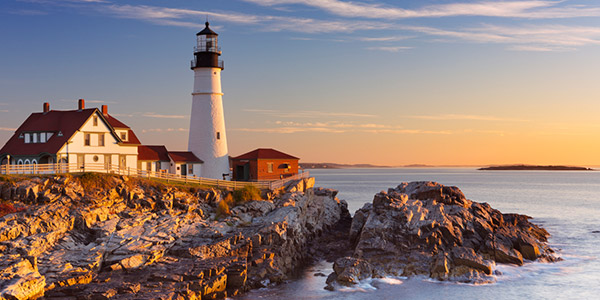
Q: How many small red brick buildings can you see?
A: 1